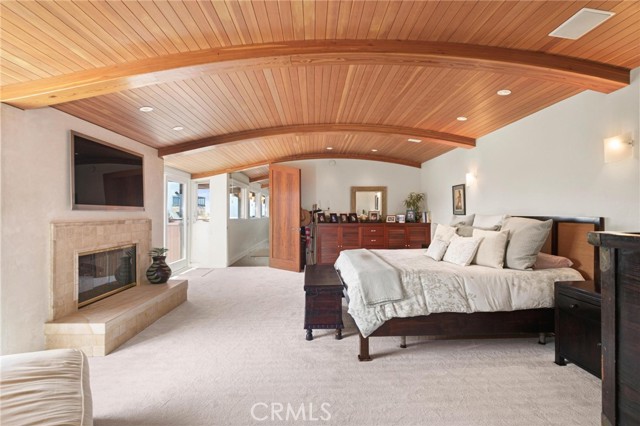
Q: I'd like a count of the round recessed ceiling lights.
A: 6